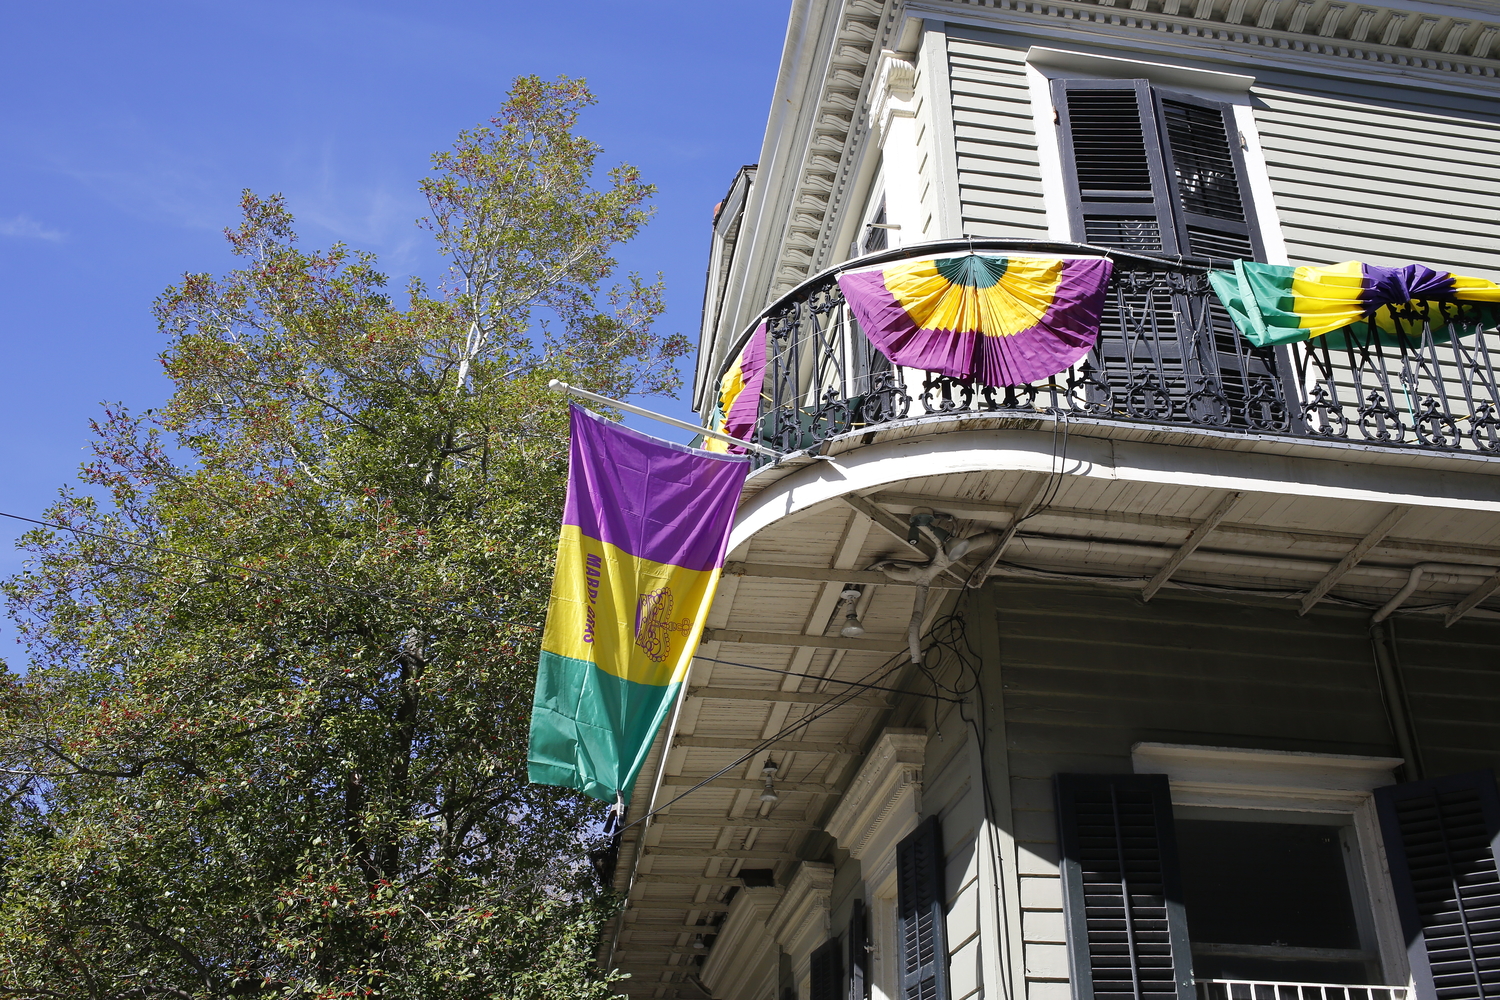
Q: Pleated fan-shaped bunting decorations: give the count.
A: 3